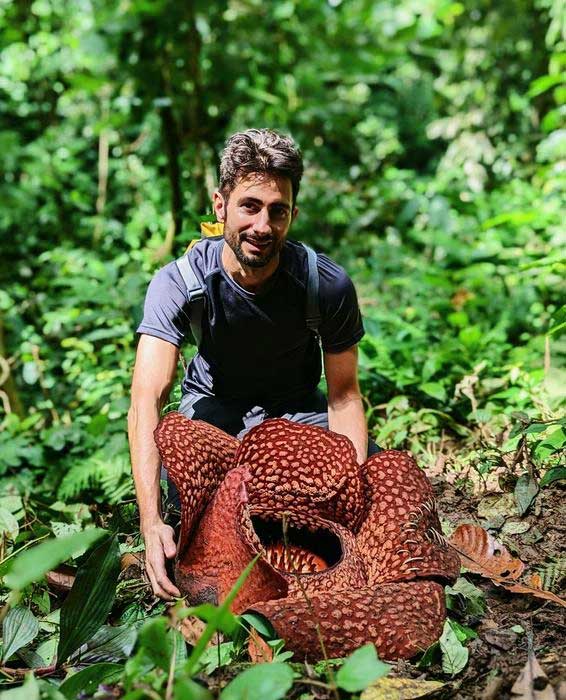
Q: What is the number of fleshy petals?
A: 5